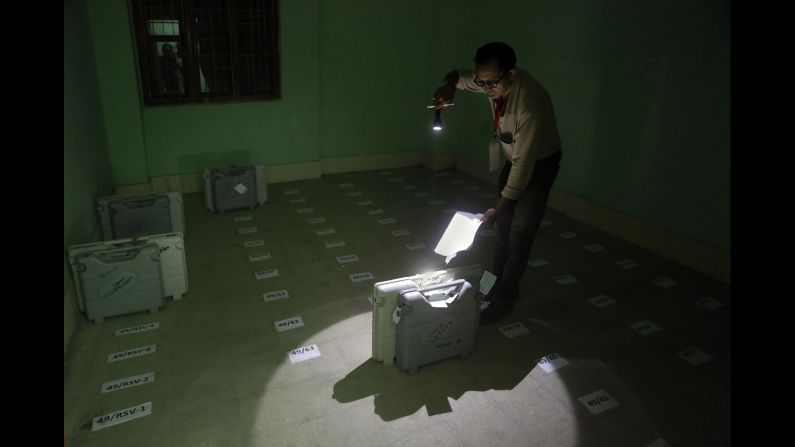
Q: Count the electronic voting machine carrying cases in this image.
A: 8